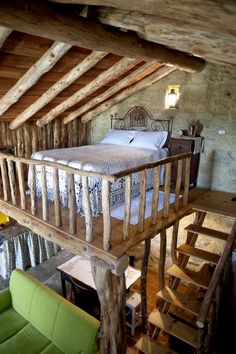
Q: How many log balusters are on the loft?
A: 15